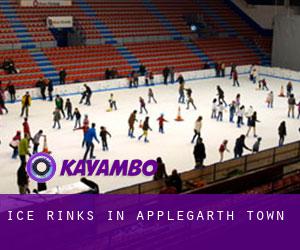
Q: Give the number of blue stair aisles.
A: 4